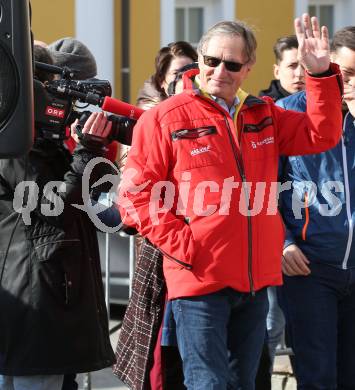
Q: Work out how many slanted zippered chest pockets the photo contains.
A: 2